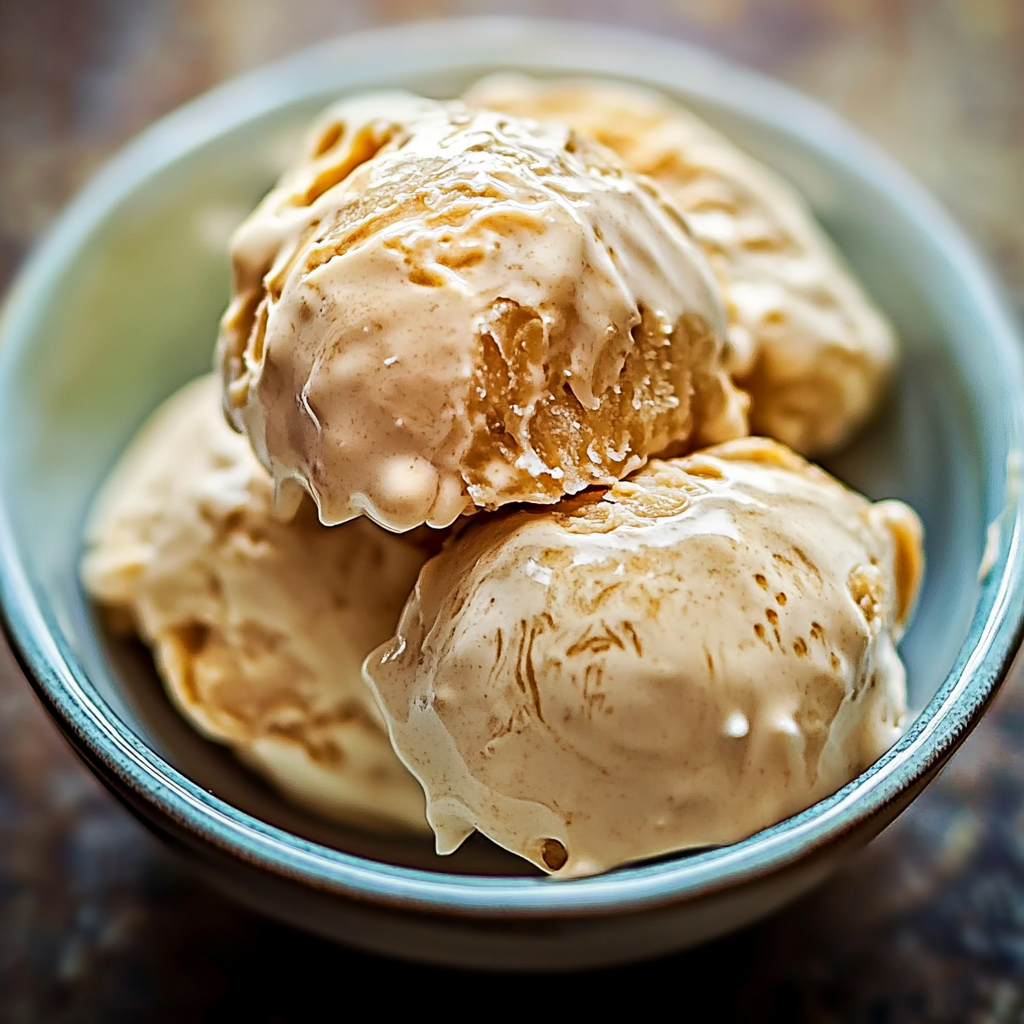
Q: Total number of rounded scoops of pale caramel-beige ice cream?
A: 4